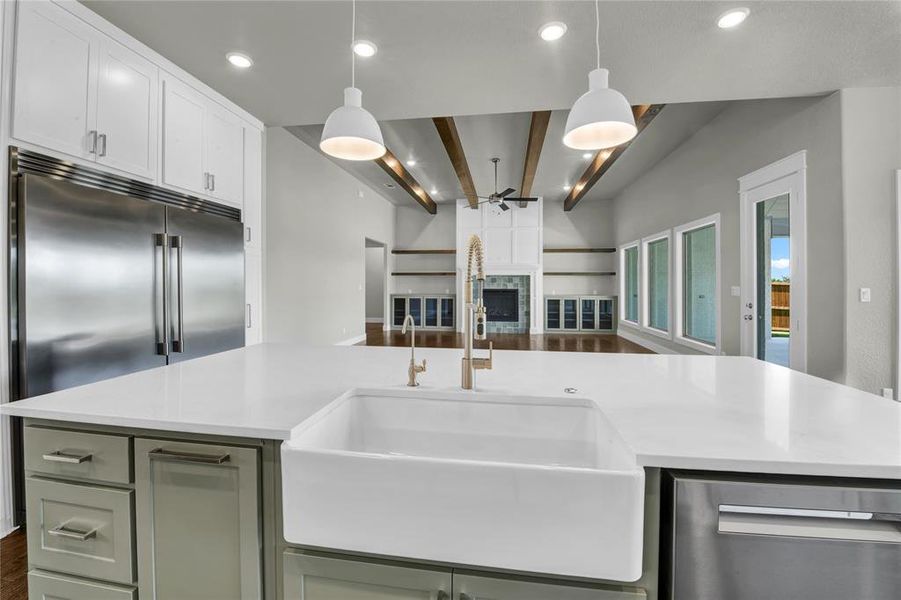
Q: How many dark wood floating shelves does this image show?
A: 4